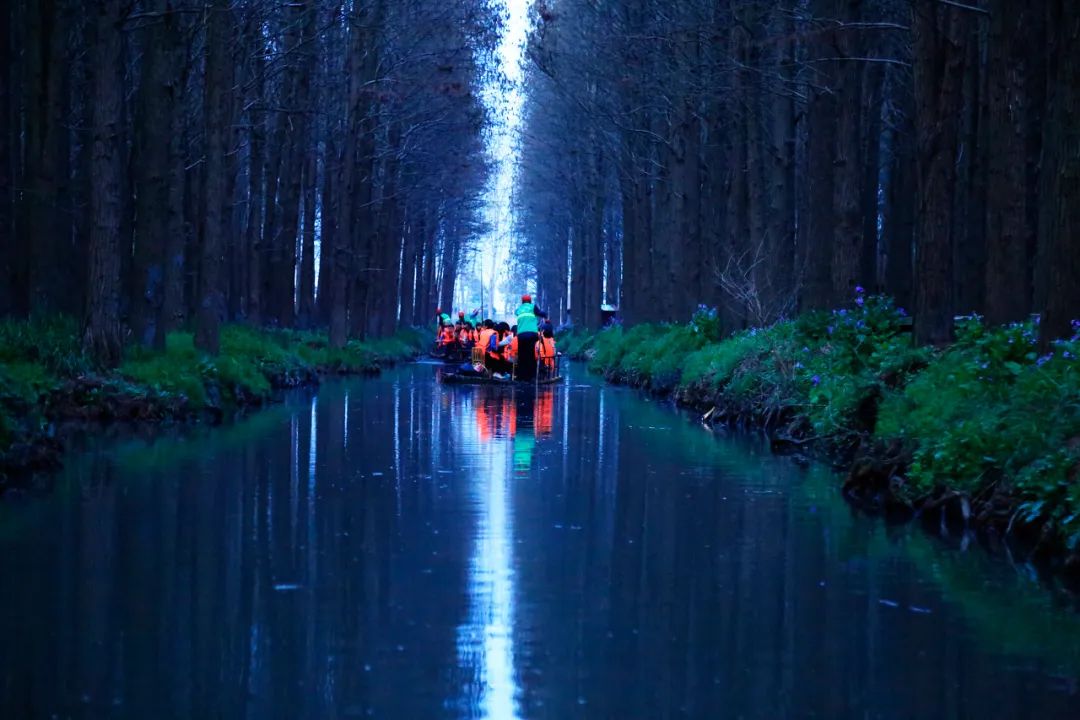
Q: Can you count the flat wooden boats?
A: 2